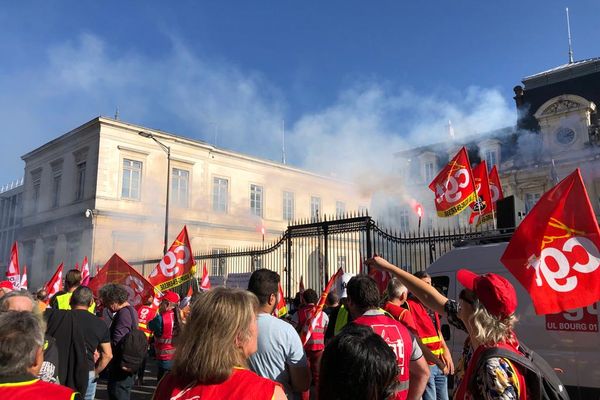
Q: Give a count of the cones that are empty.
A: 0